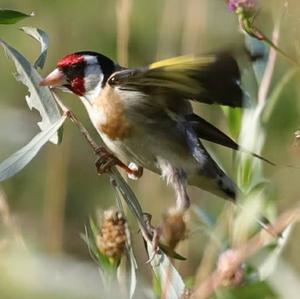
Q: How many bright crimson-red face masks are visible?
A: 1